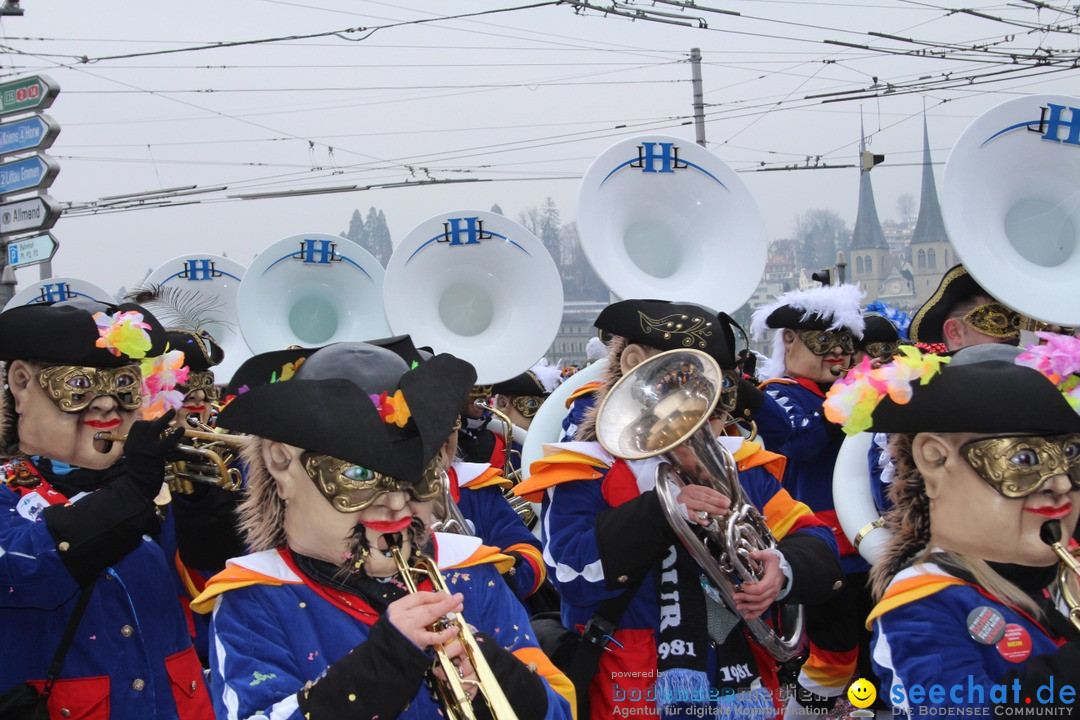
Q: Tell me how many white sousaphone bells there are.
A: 6